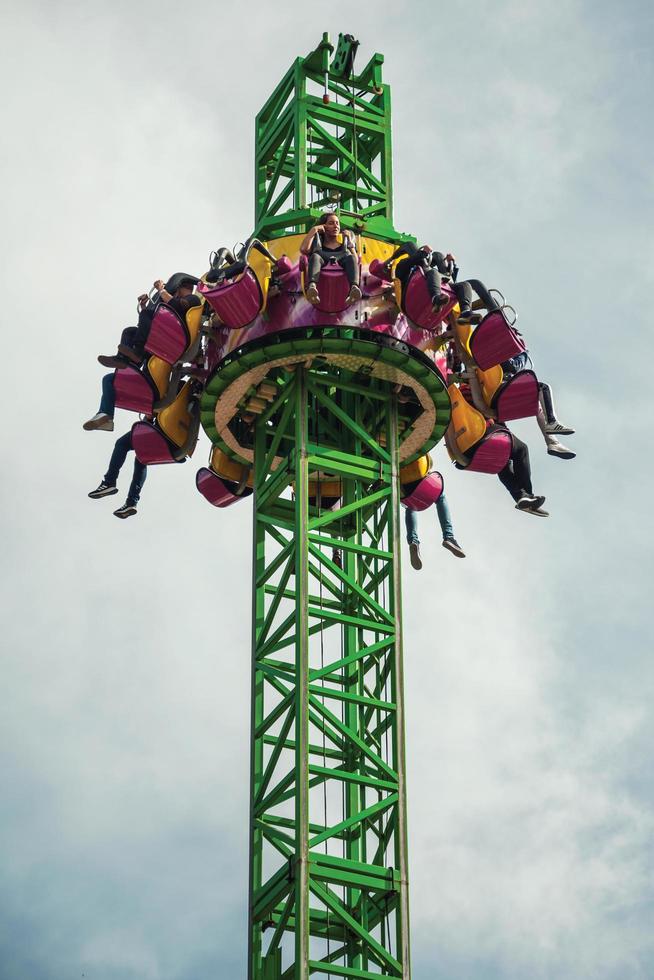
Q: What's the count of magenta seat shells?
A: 11